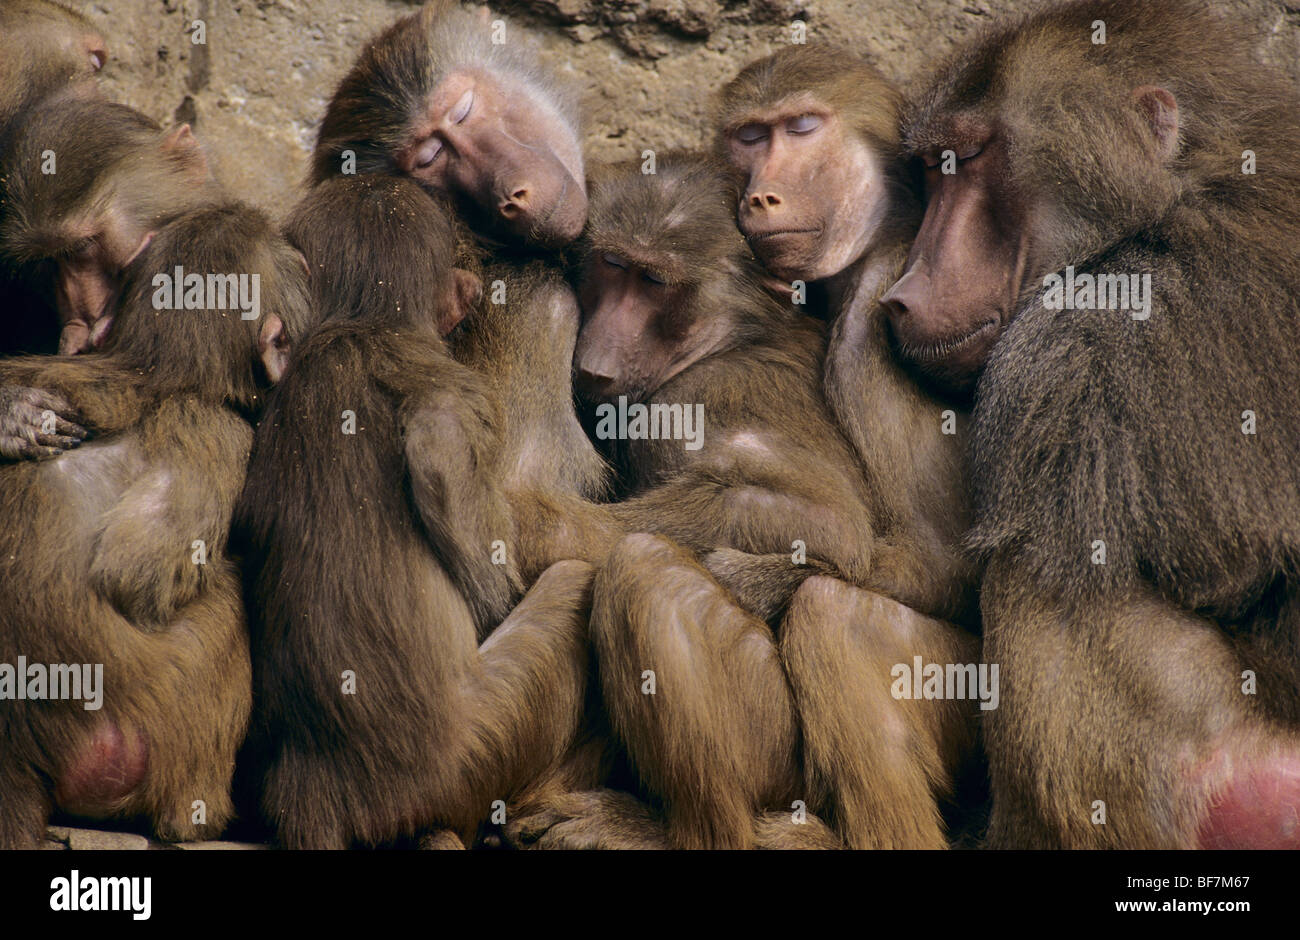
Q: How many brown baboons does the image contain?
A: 8